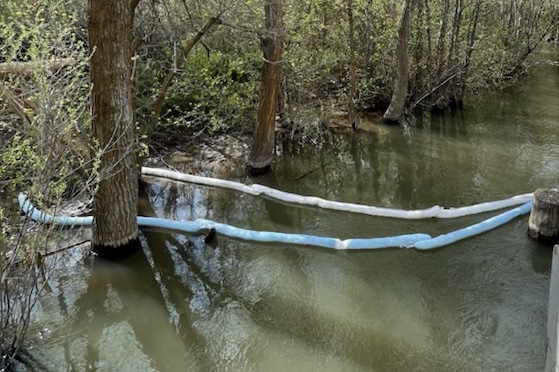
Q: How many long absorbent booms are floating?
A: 2